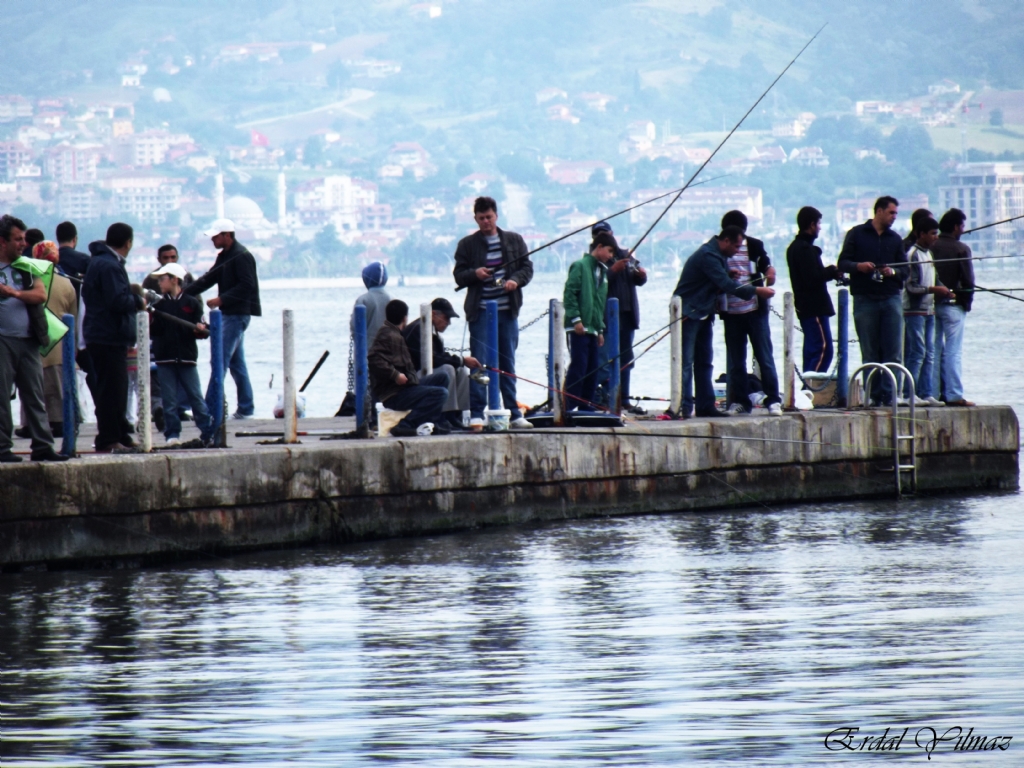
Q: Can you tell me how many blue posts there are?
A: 7